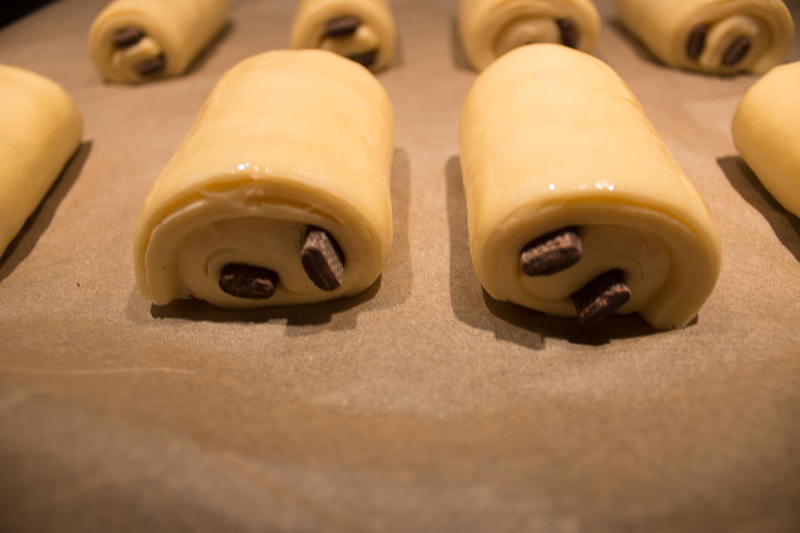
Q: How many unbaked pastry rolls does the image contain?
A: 8